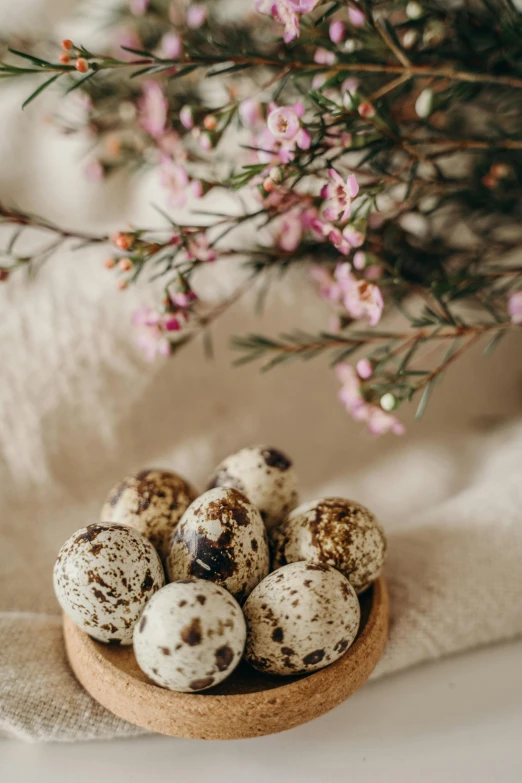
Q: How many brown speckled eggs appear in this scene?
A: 7